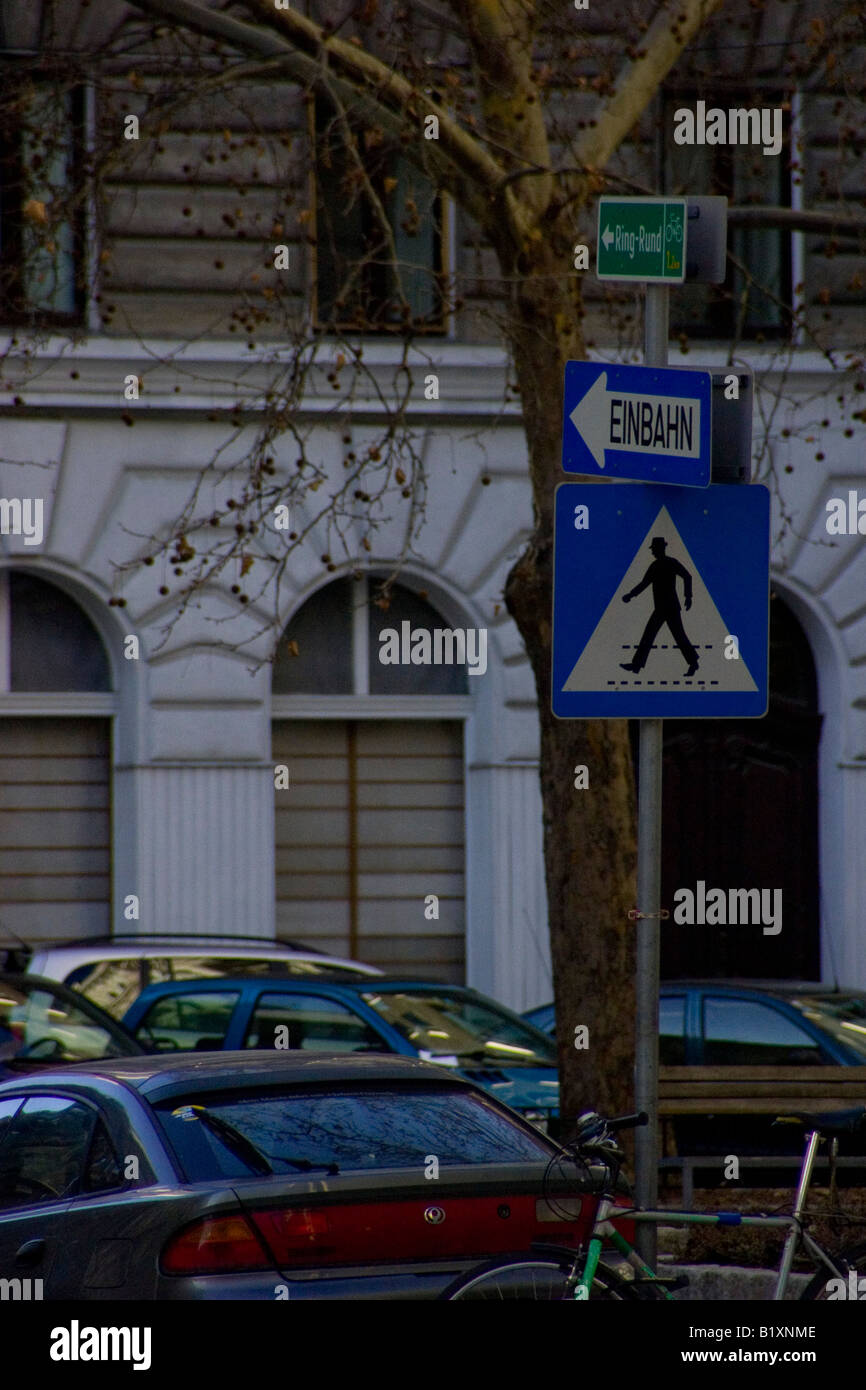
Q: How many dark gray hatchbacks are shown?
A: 1